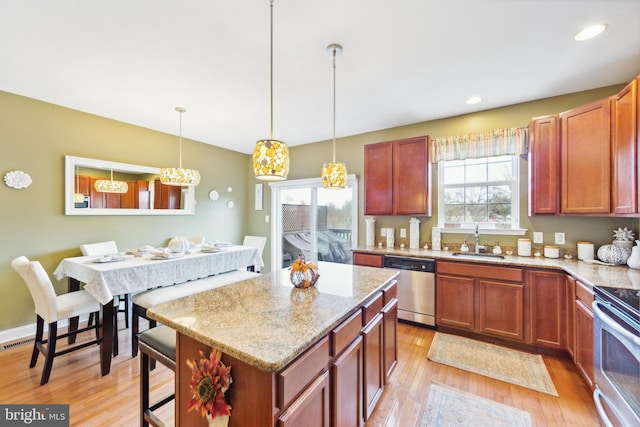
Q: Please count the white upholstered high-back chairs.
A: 4